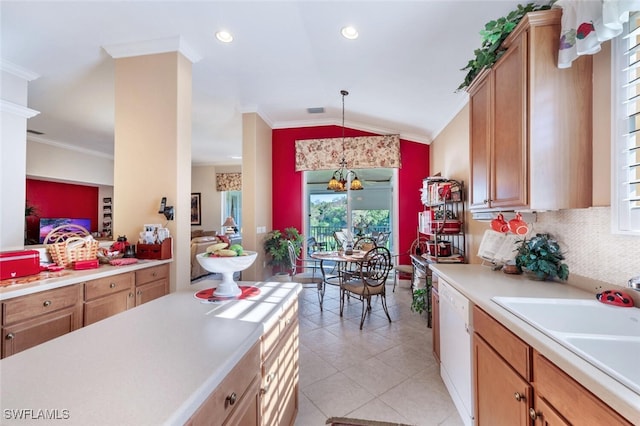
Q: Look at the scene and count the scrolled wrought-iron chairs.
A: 4